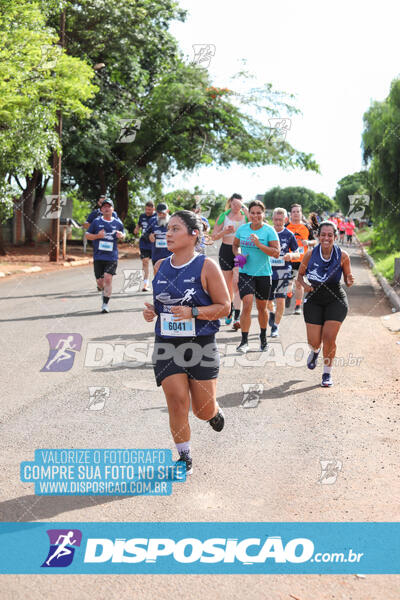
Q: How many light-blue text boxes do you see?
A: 2